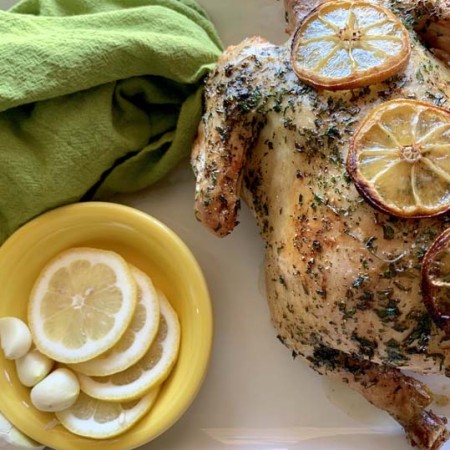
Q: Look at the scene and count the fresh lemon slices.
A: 4